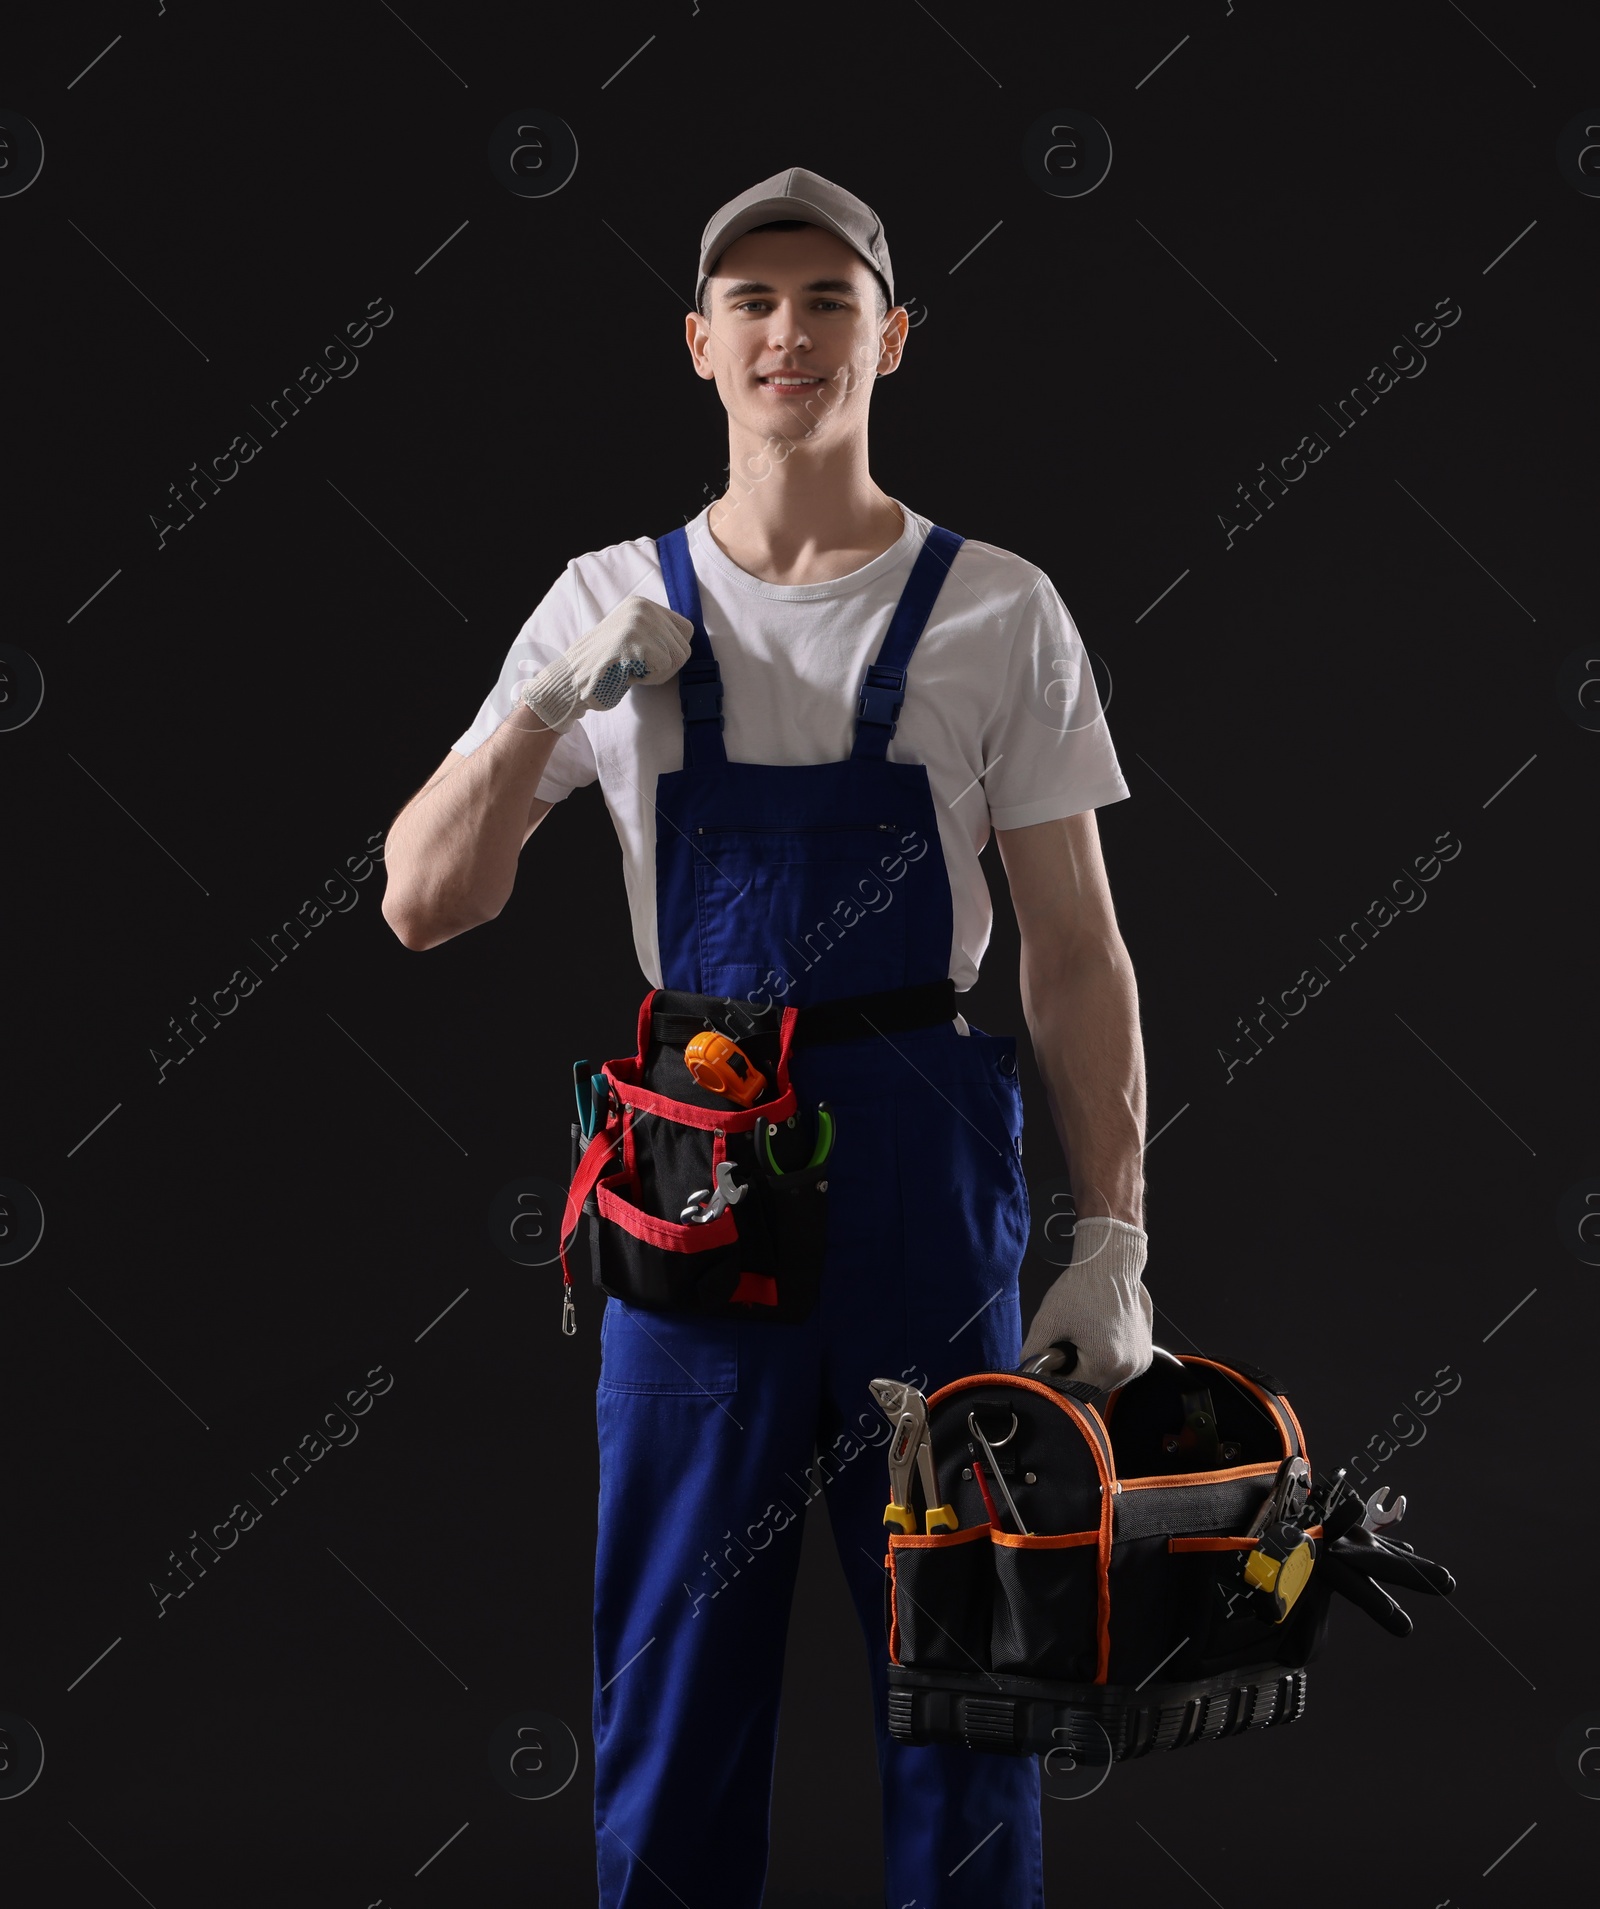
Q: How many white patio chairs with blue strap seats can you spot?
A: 0